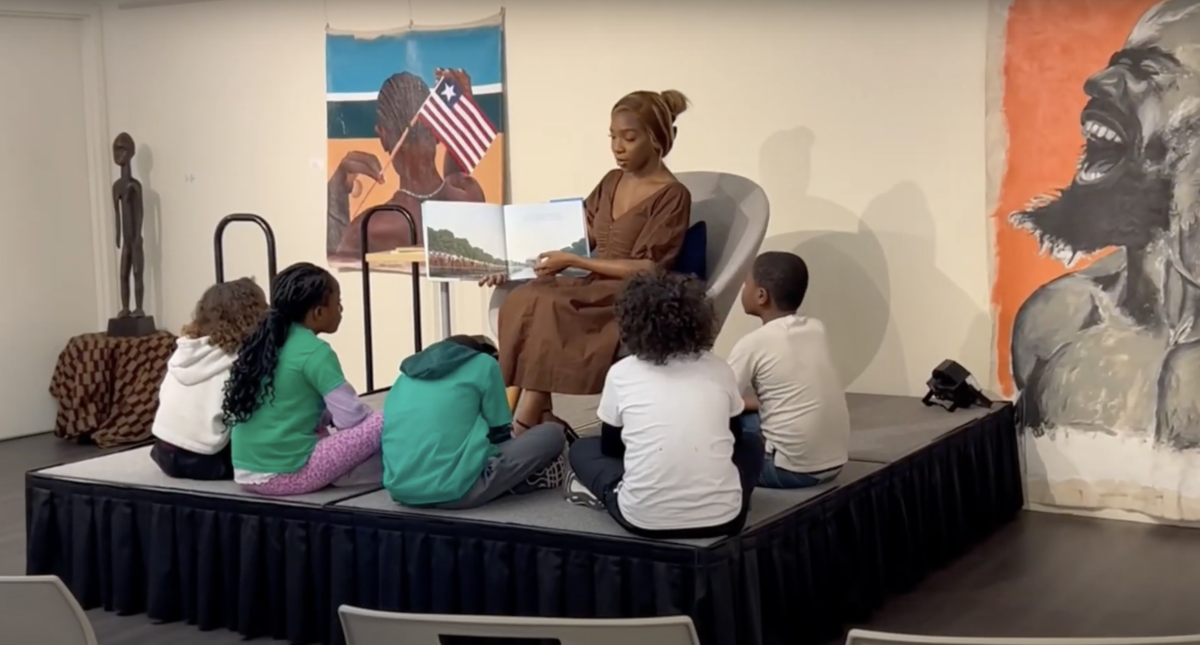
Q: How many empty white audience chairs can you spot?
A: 3